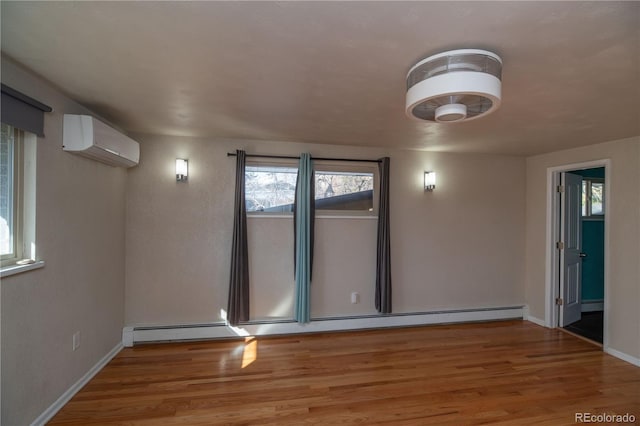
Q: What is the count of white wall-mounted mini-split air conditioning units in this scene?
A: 1